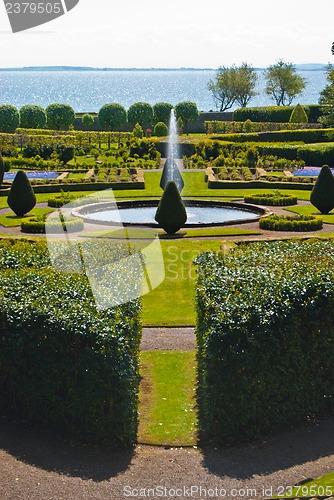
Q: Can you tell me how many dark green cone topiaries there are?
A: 4